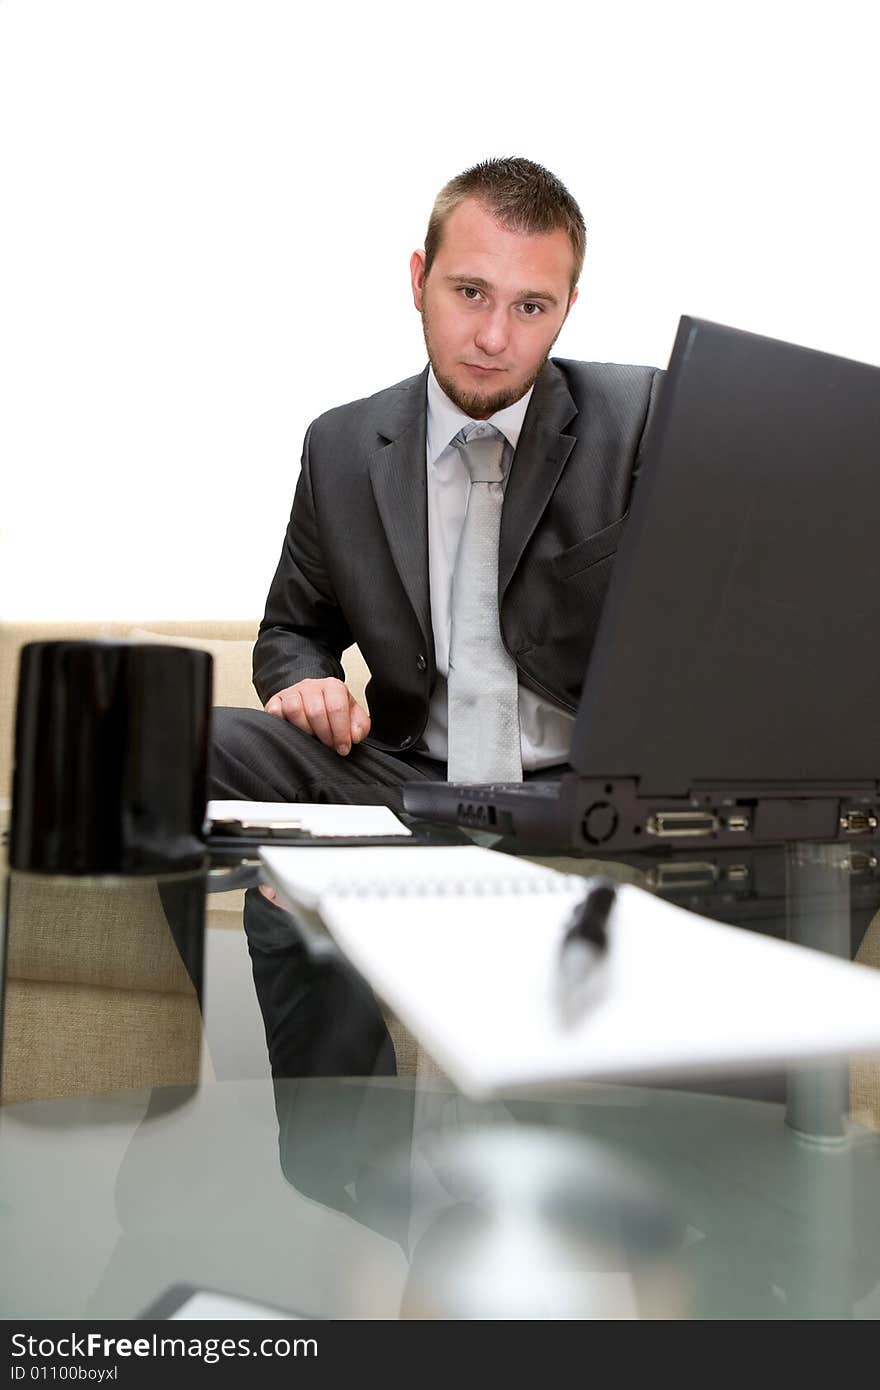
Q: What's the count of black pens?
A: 1